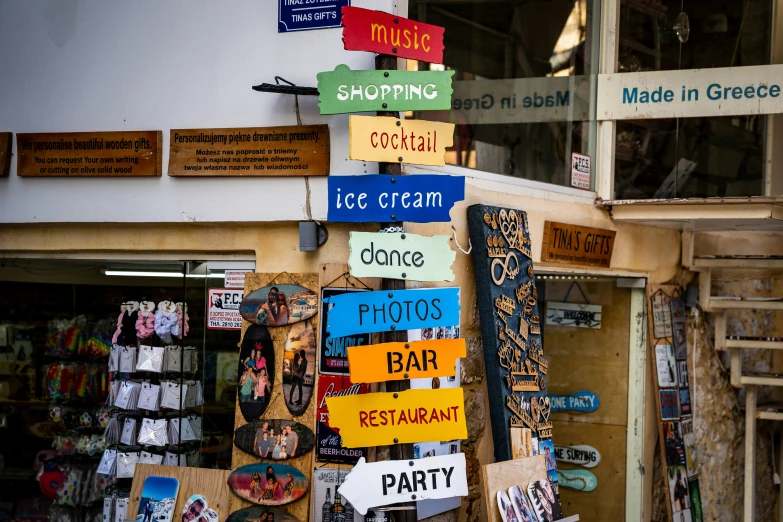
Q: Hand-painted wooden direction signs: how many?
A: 9